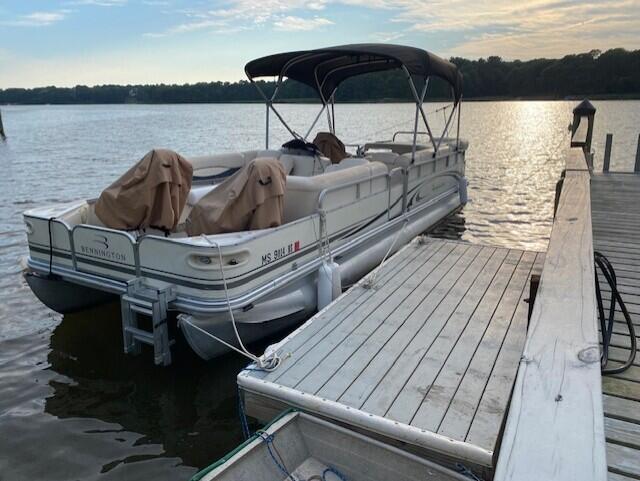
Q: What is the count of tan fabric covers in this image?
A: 3